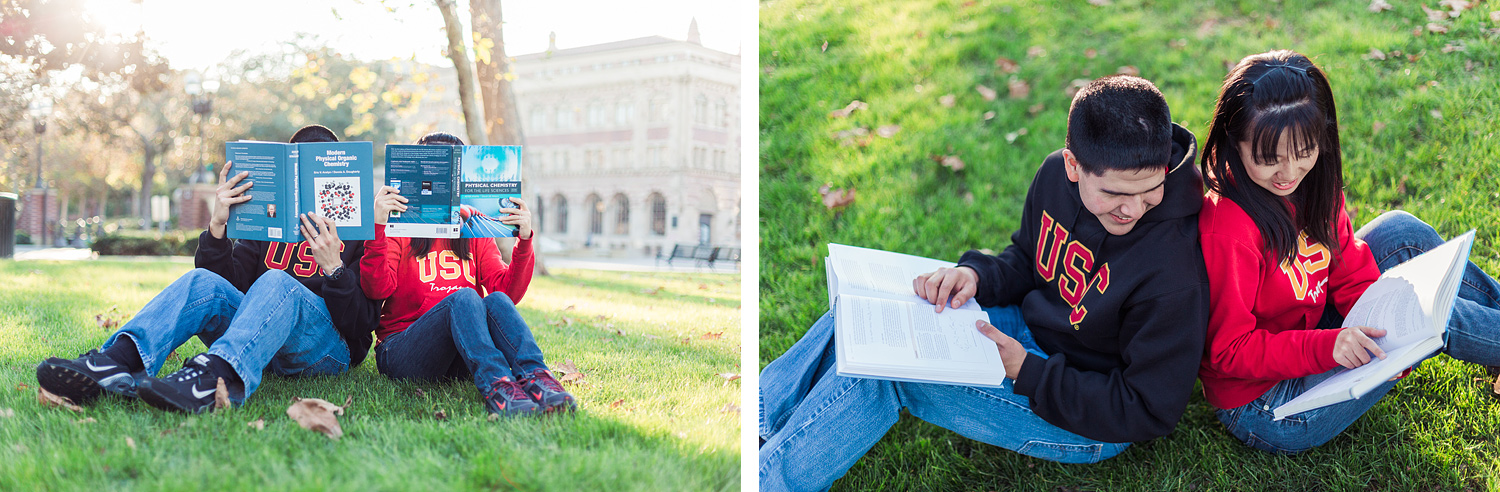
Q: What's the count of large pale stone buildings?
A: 1